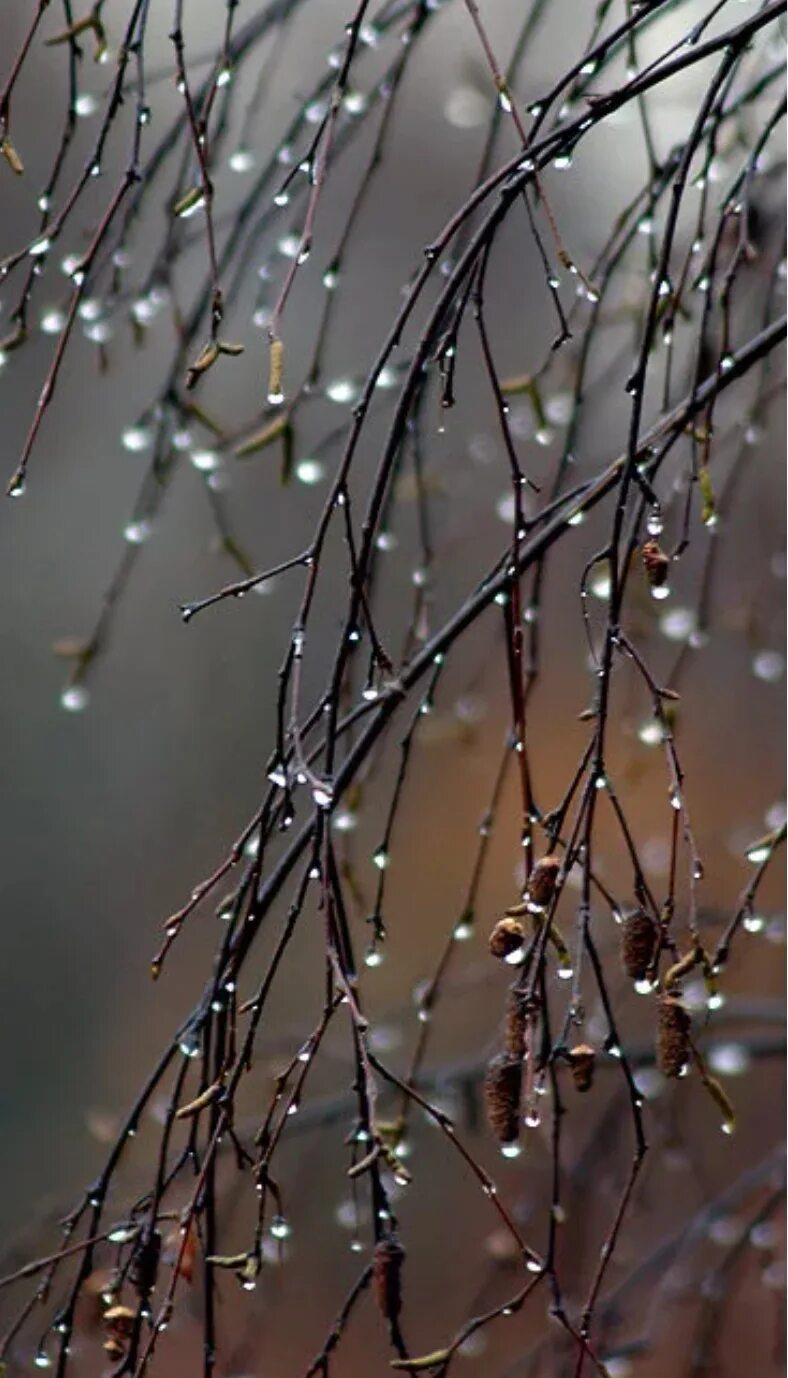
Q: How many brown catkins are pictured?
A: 11